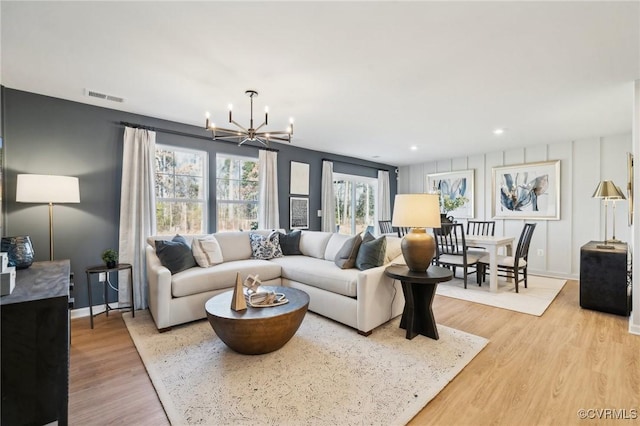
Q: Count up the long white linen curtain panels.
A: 4